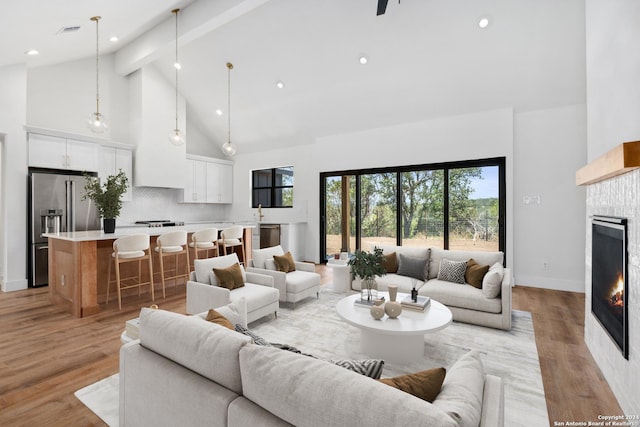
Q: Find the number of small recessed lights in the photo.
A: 7